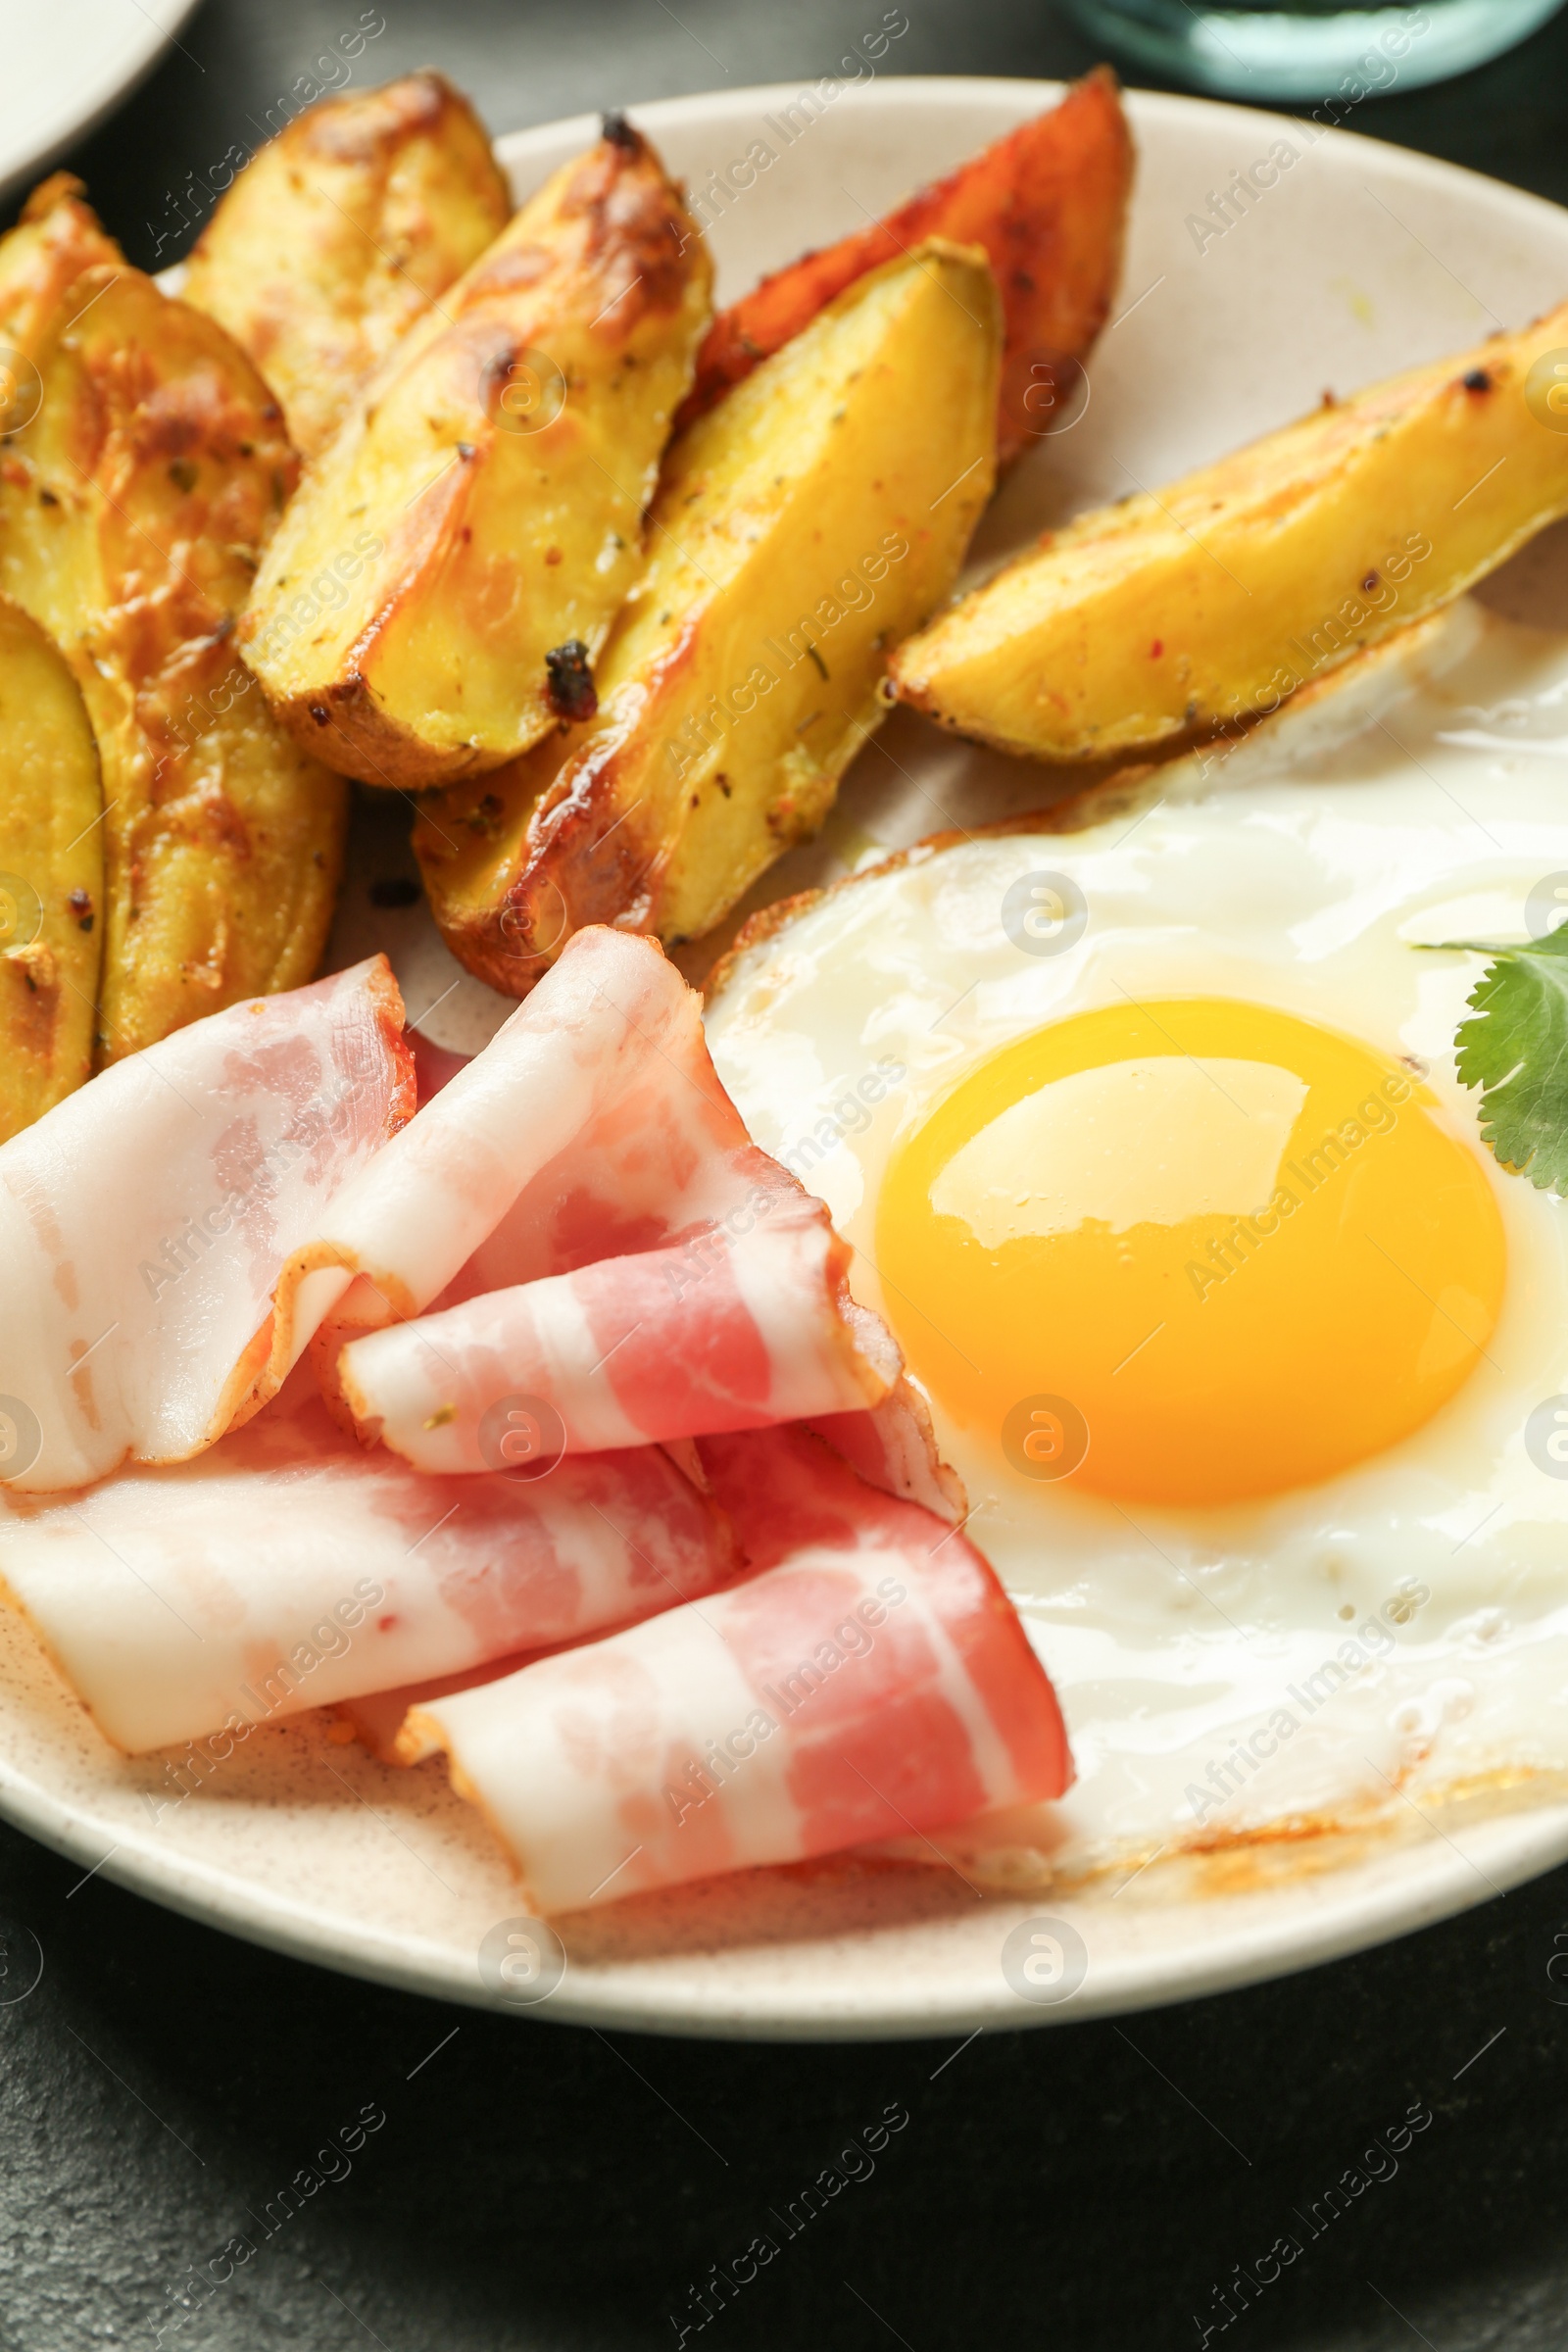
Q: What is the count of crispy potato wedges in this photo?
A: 8